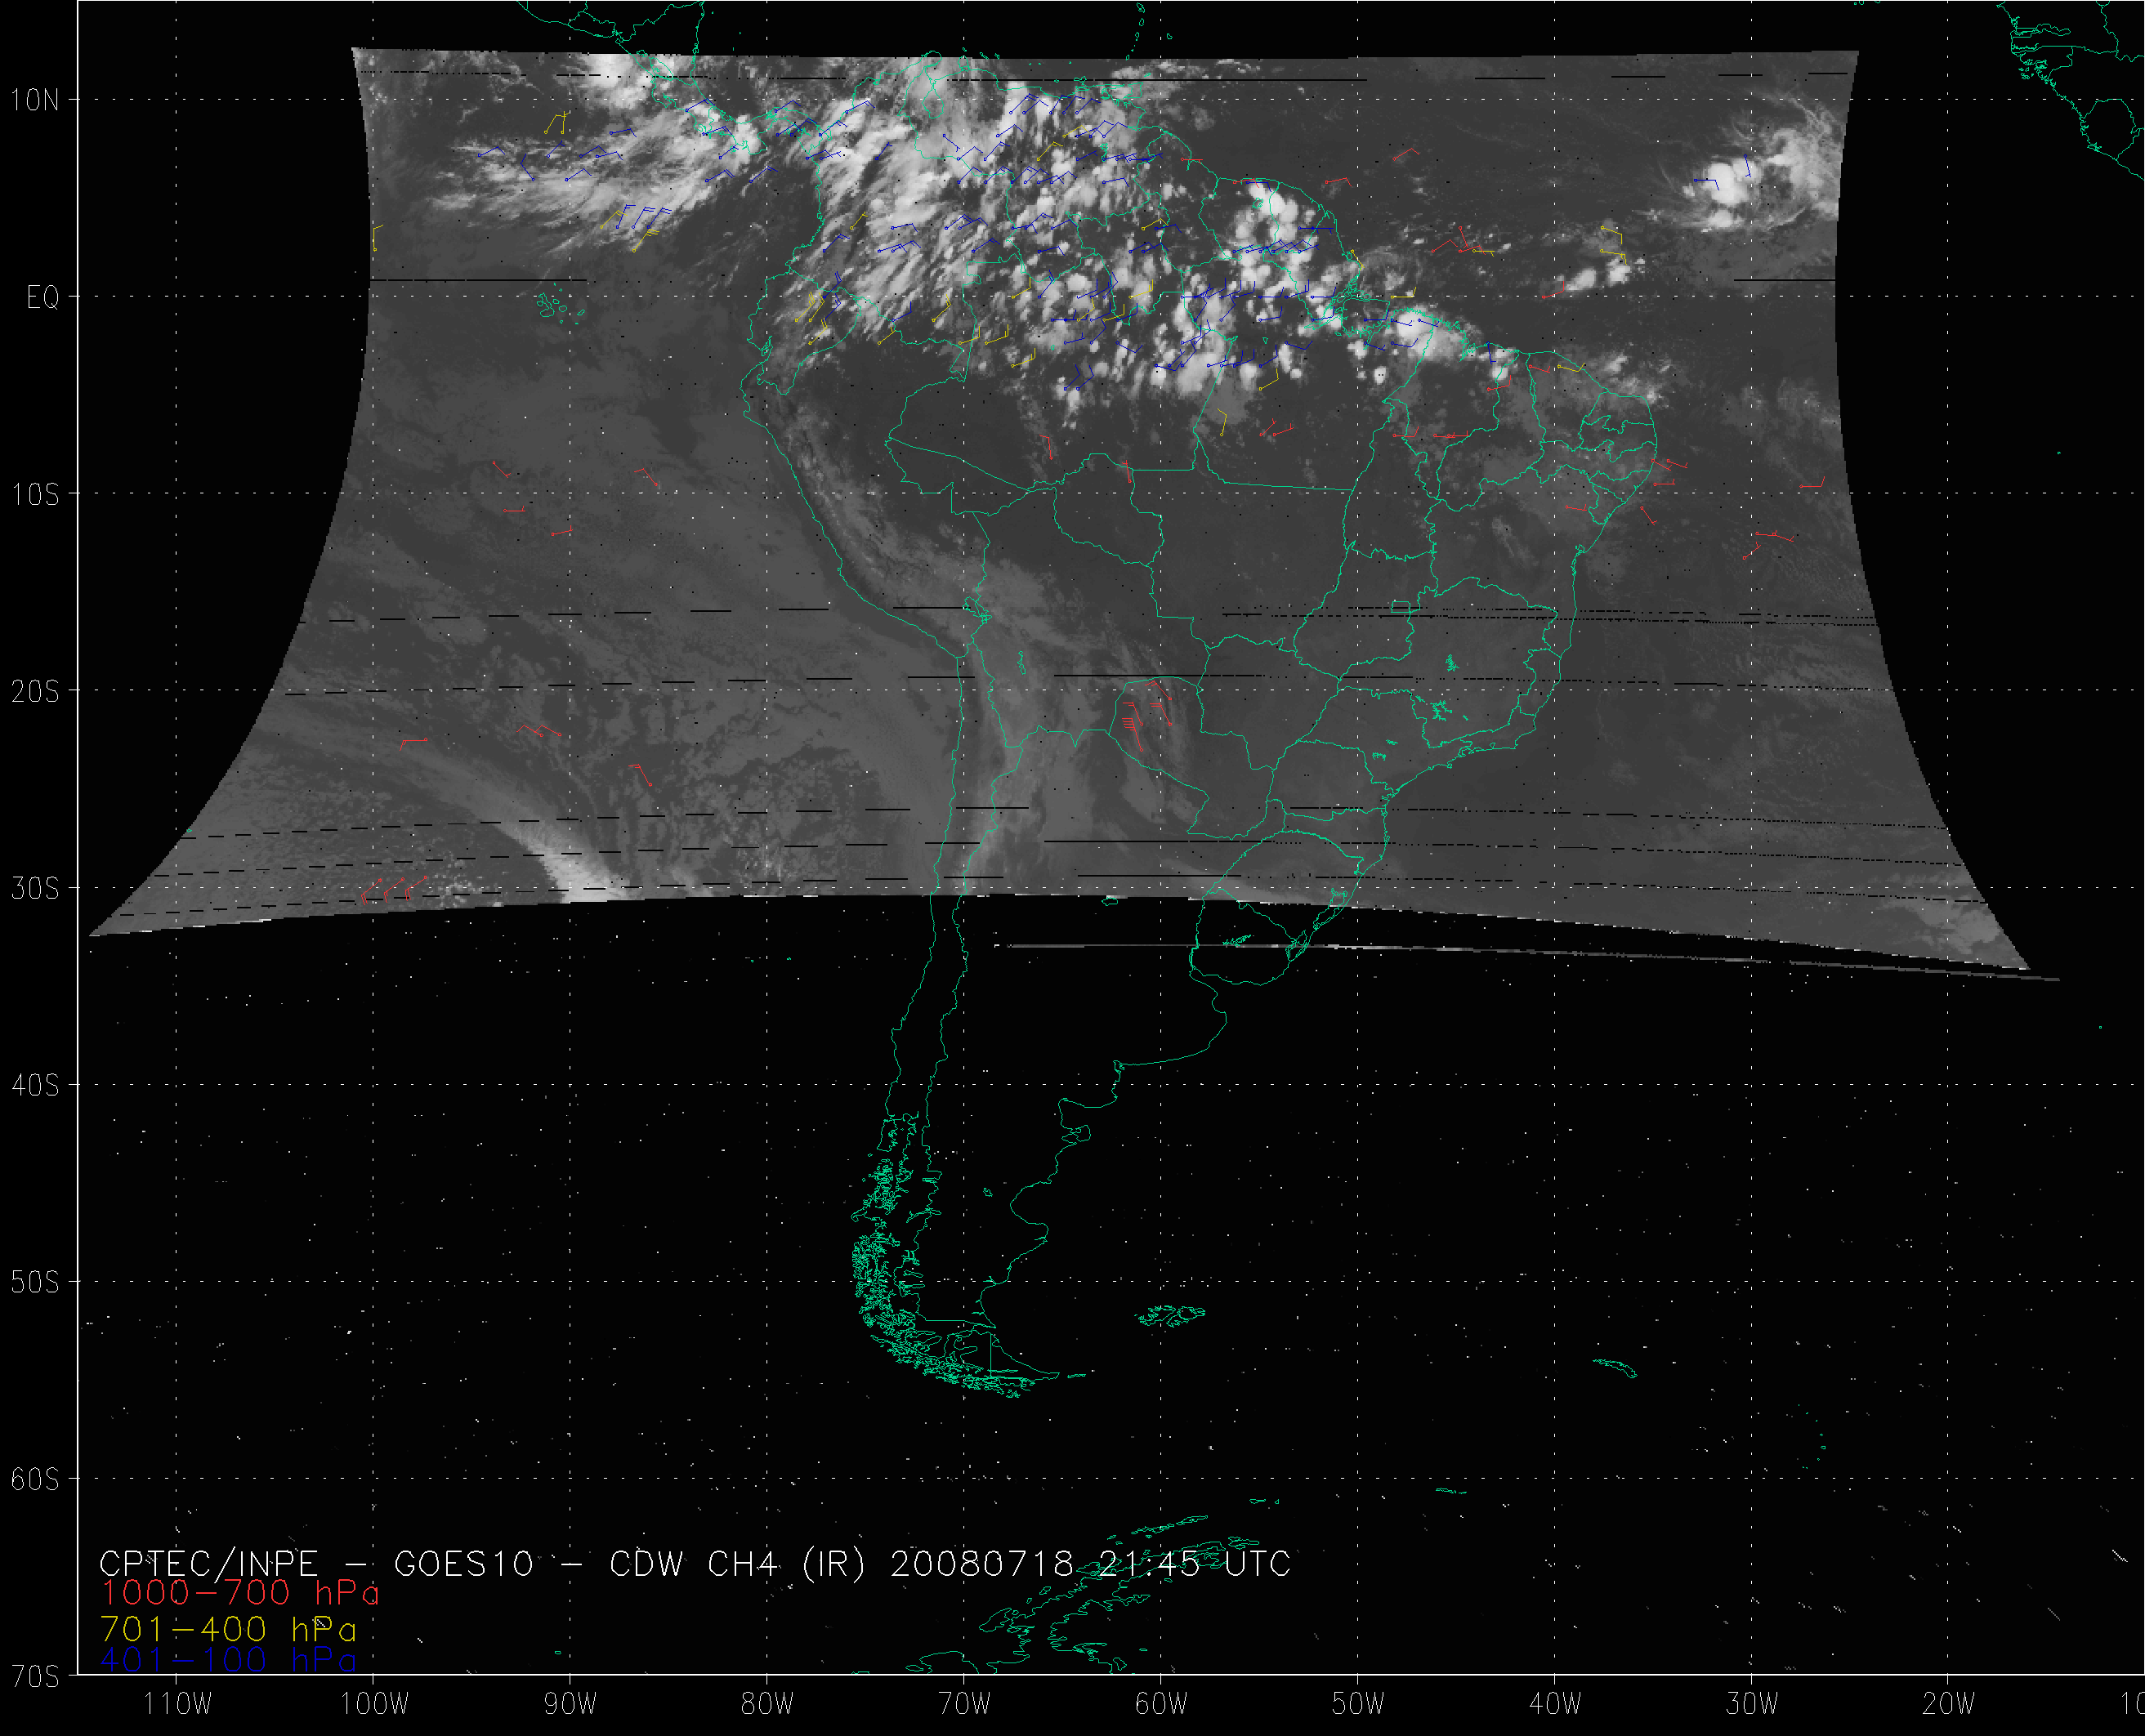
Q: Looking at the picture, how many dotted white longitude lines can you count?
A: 10